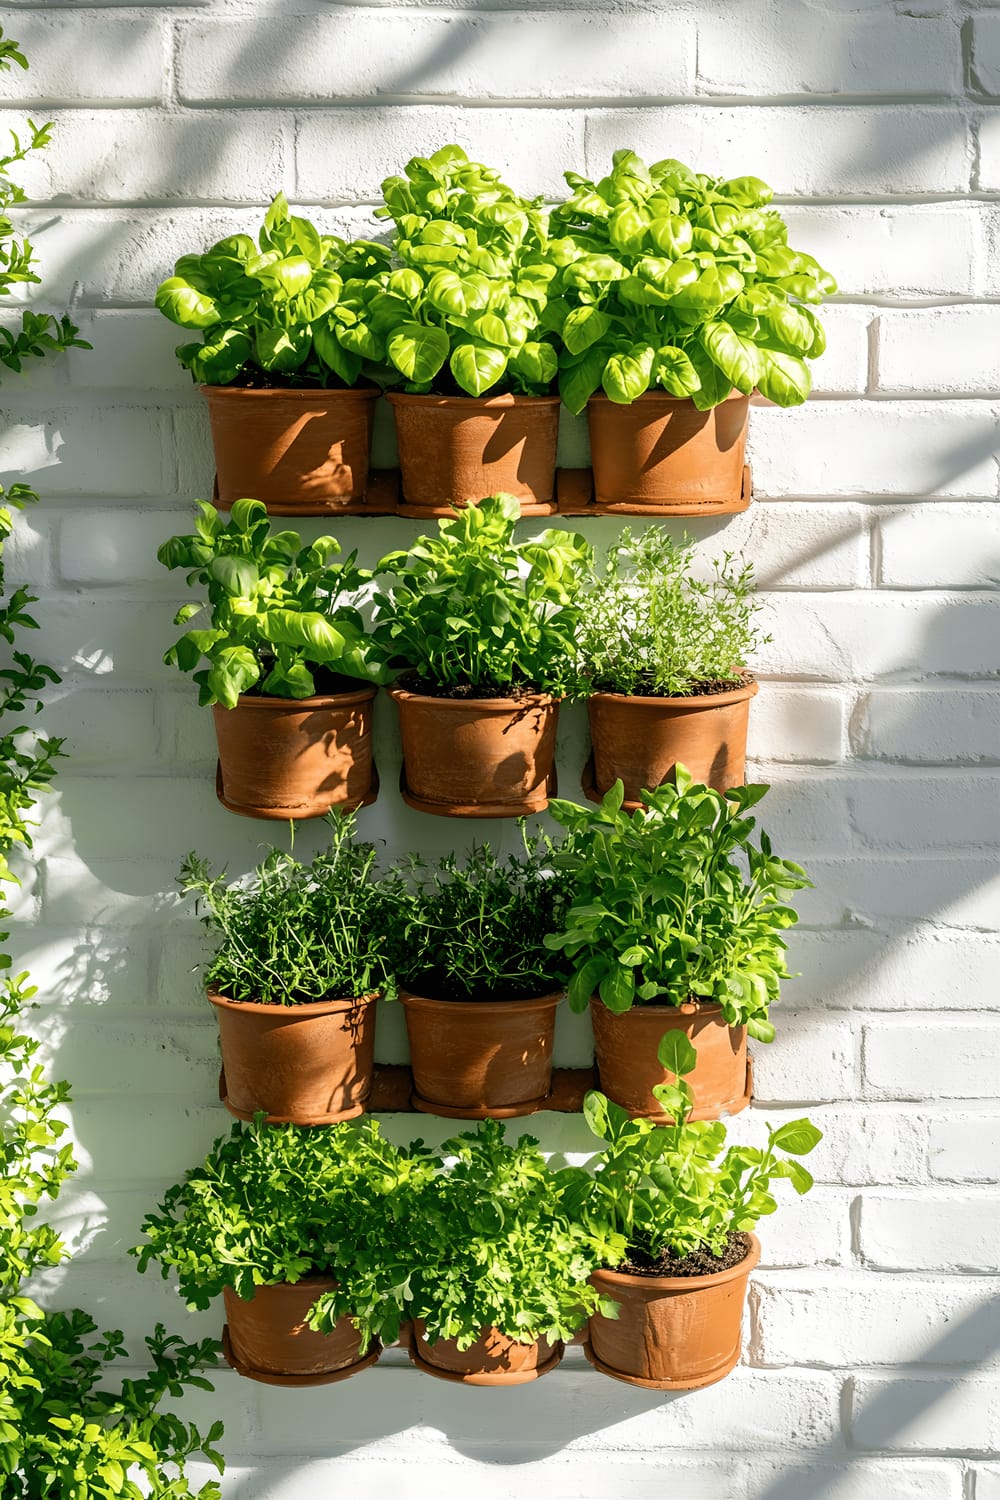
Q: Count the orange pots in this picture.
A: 12